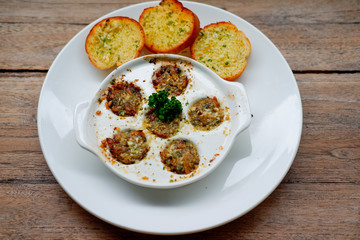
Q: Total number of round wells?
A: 6